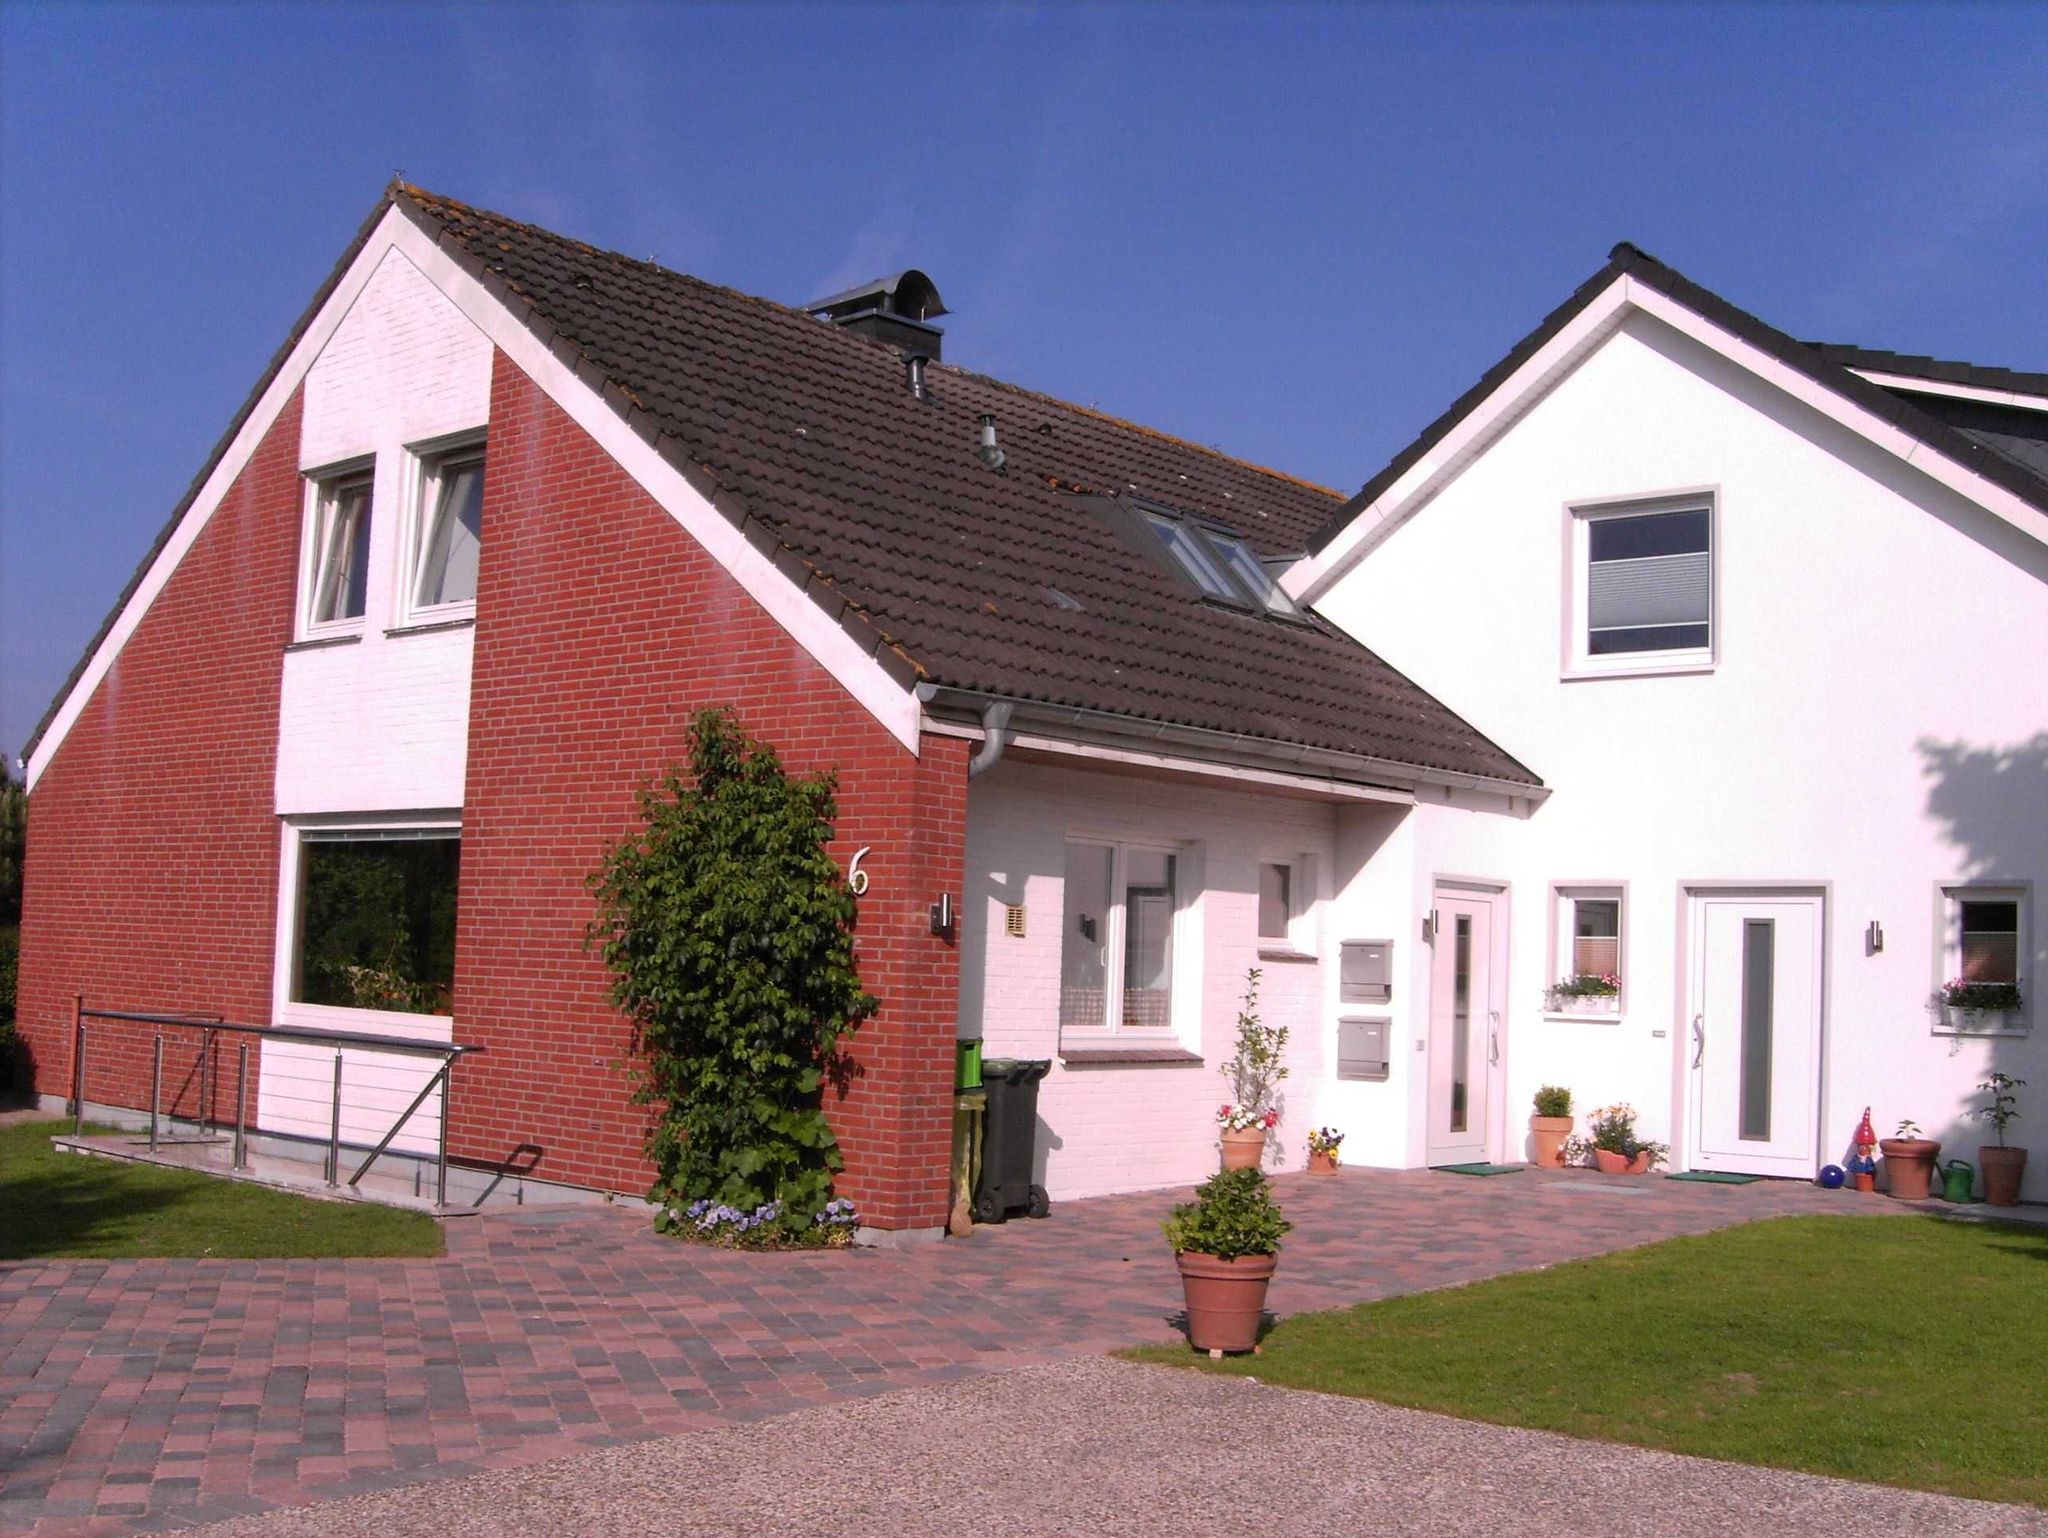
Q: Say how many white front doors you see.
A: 2